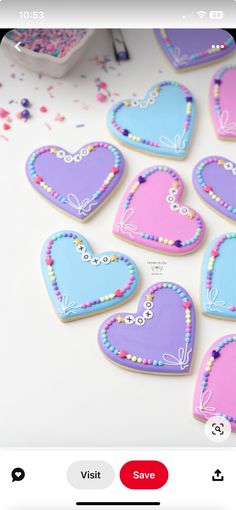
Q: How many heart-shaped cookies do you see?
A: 10